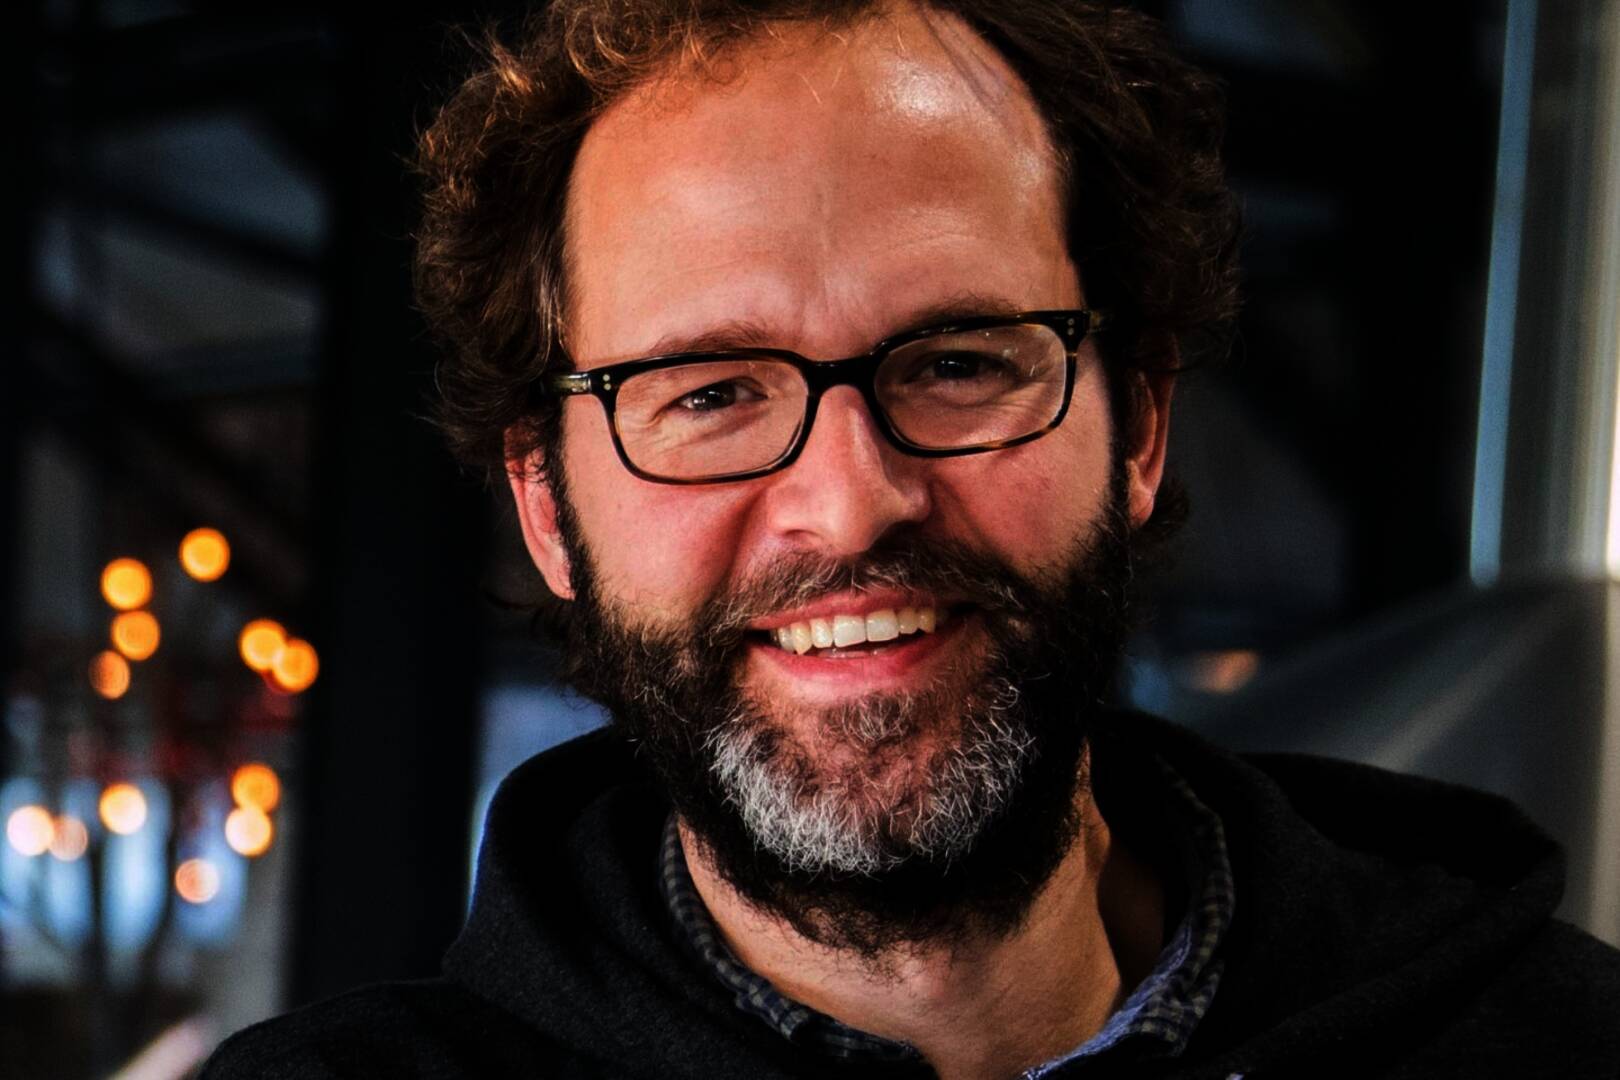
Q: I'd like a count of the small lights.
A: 12